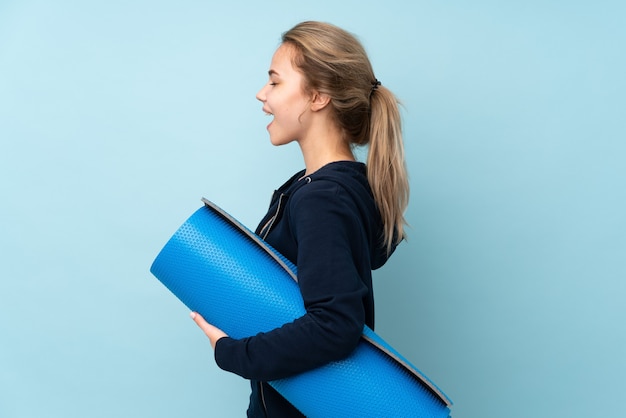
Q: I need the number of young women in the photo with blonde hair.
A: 1